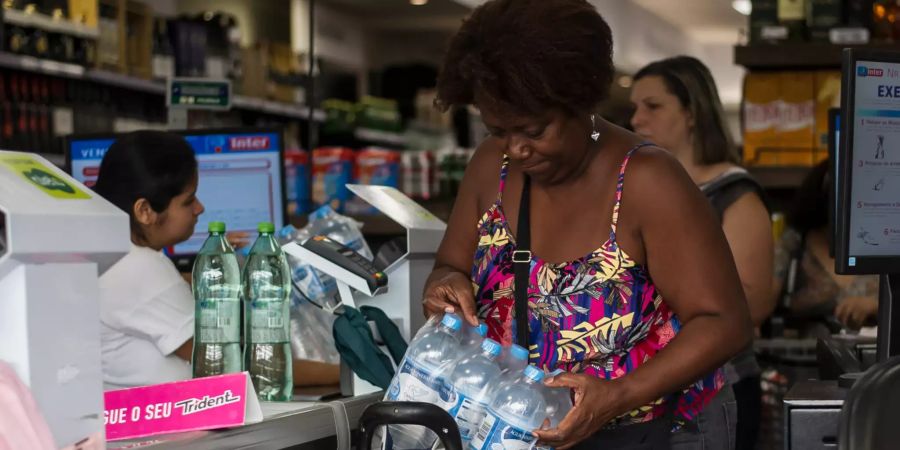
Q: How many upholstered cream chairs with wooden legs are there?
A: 0